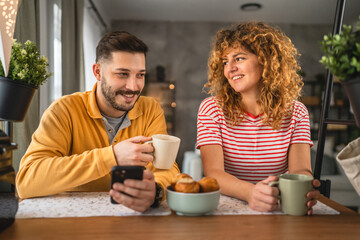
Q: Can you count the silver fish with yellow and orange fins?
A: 0